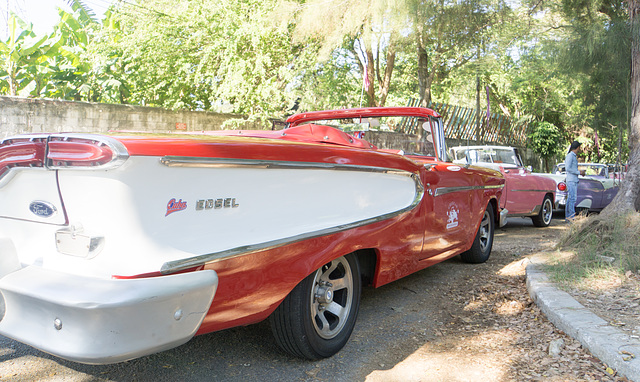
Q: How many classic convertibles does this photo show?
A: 3